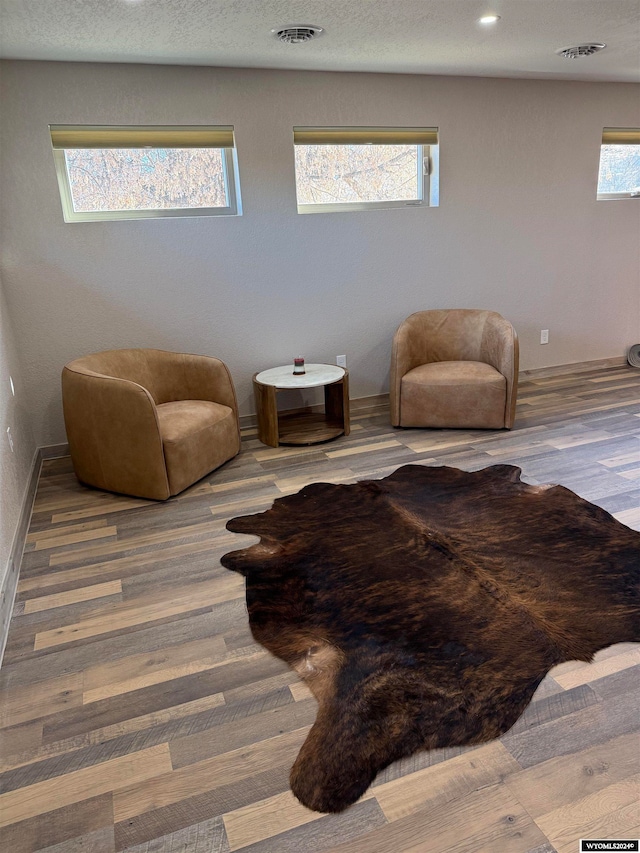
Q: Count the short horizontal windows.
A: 3